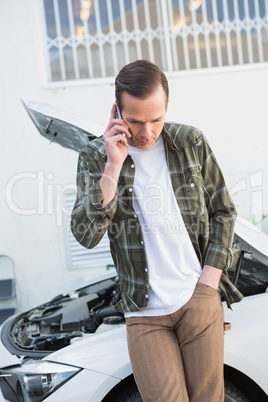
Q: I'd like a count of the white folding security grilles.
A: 2